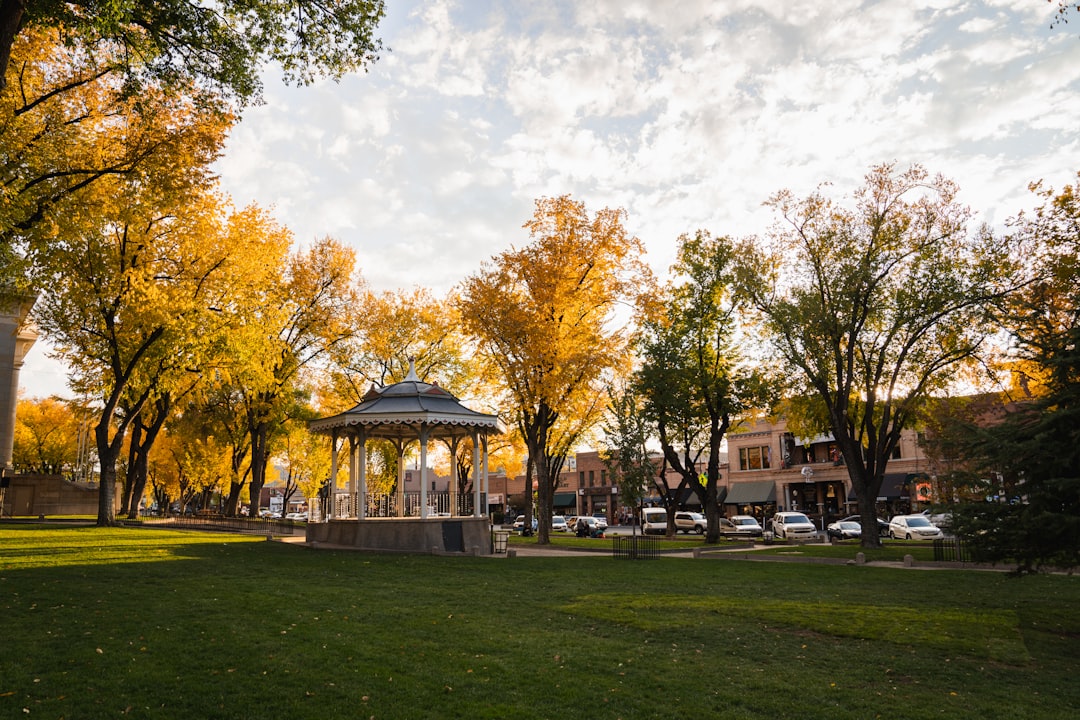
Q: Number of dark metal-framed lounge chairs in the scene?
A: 0